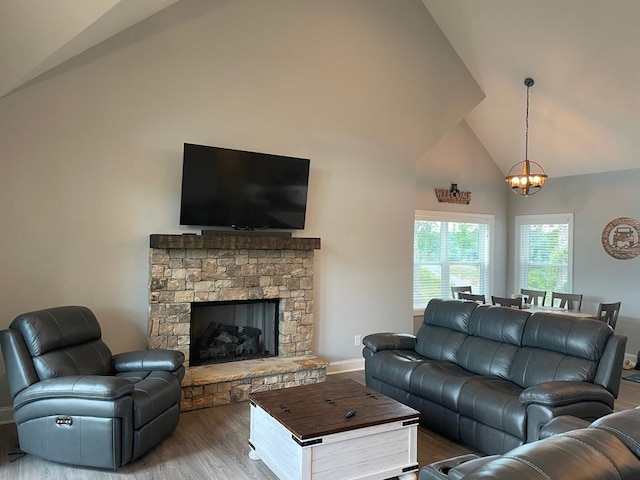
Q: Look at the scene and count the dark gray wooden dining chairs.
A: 6